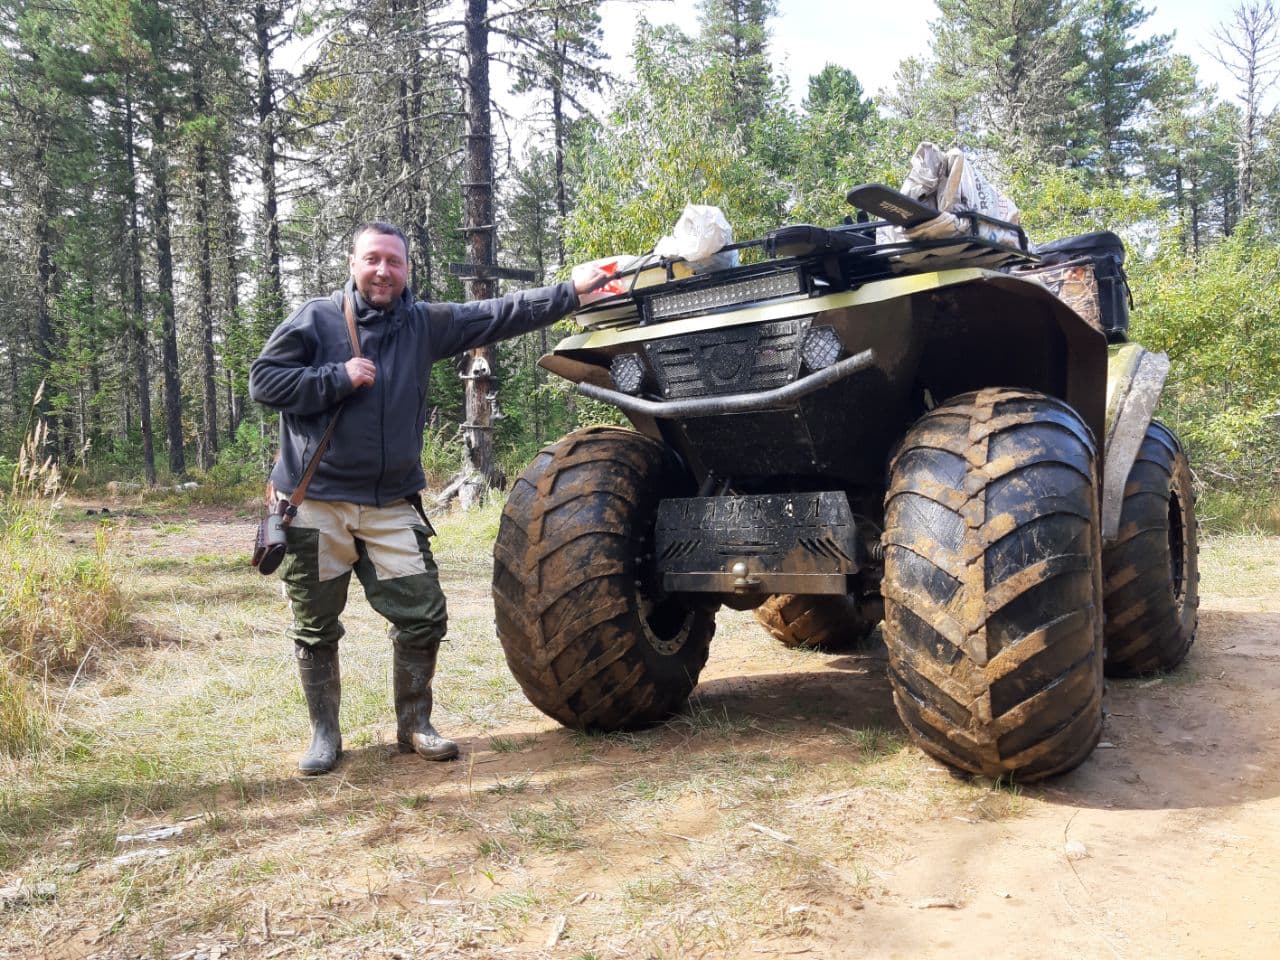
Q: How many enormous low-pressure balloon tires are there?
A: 4